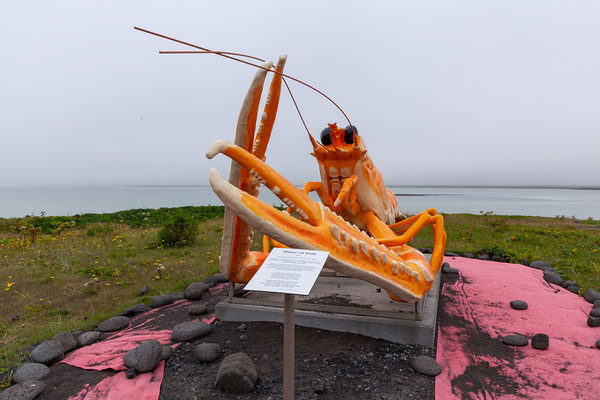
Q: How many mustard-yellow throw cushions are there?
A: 0